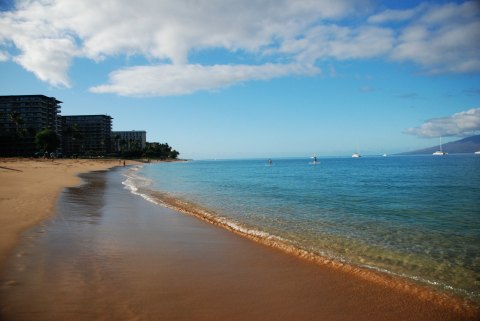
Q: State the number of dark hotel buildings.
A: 3